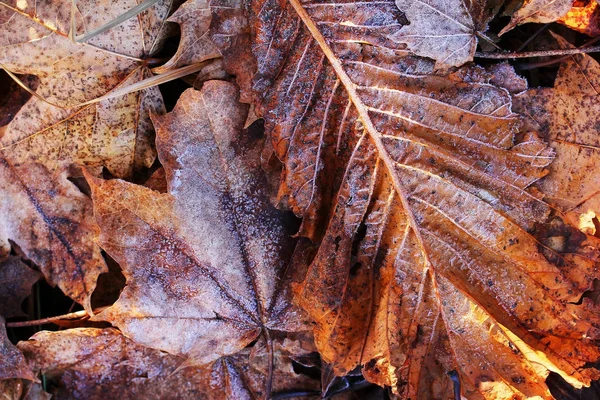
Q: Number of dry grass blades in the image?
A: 2